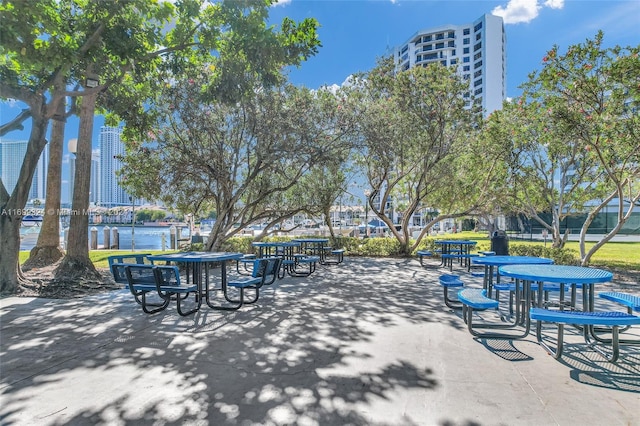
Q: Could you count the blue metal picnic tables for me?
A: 6